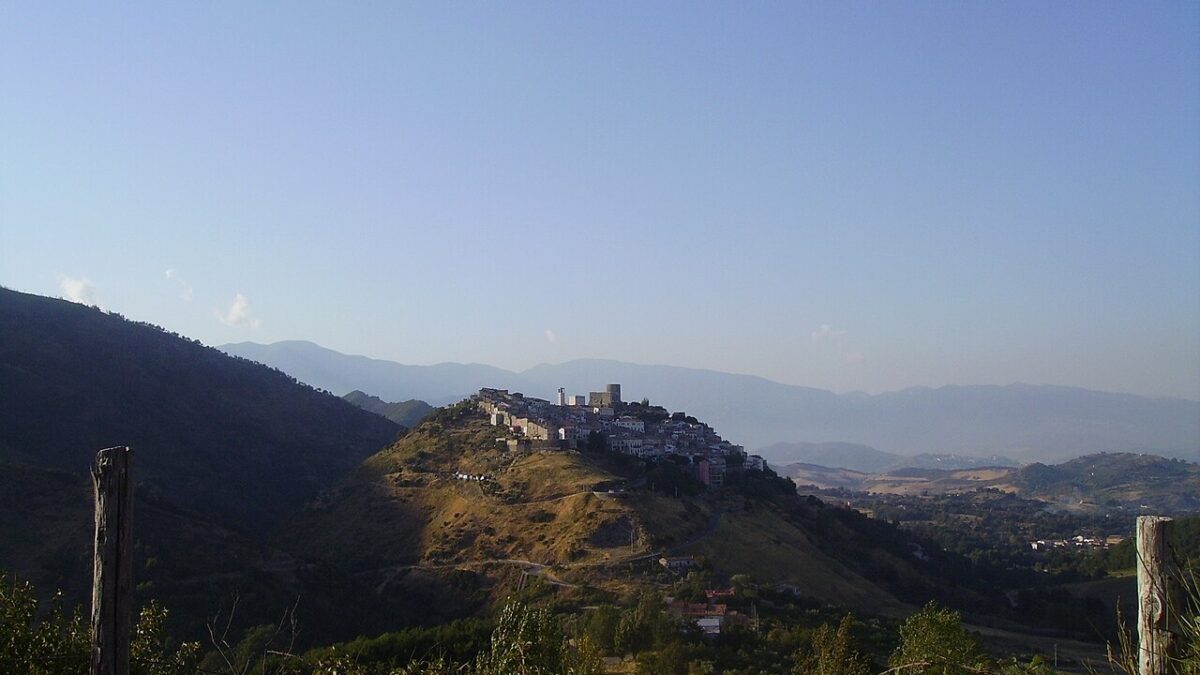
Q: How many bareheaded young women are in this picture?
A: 0